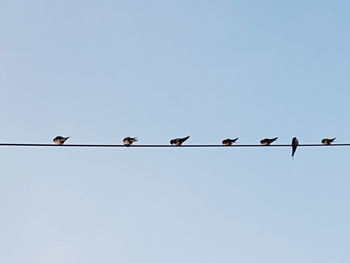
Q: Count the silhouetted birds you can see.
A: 7